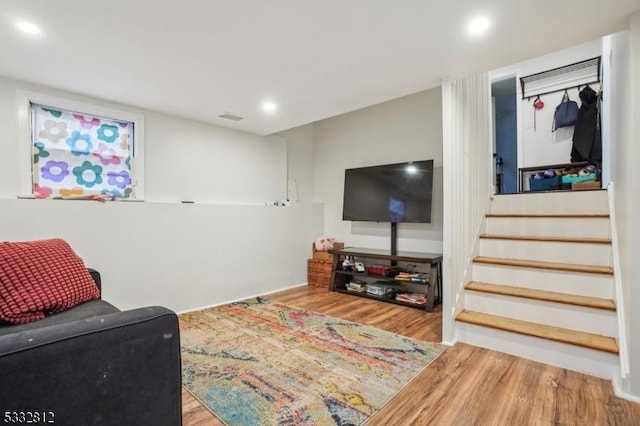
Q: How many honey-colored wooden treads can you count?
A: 5